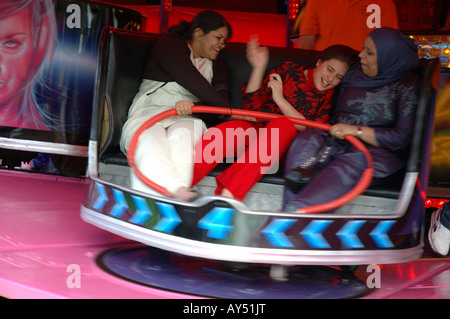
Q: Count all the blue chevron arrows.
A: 8